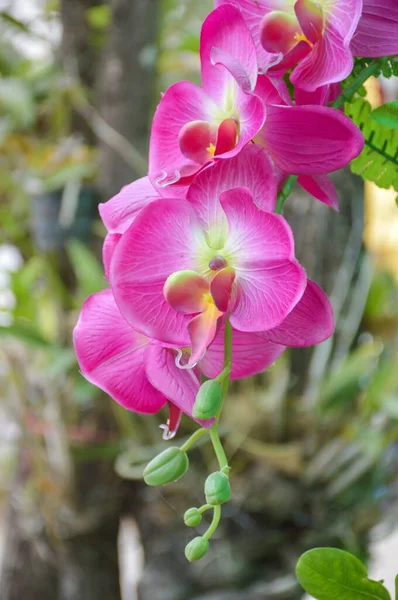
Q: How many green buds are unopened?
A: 5